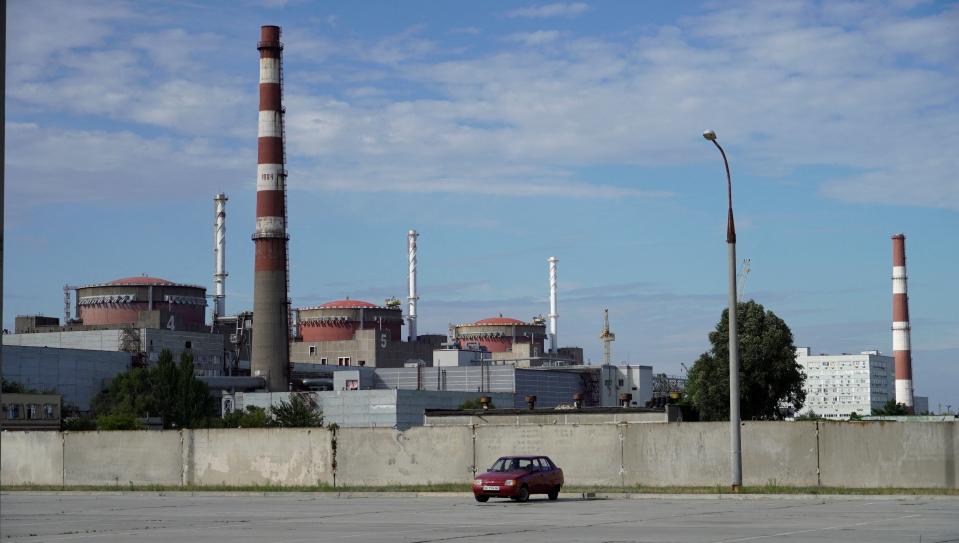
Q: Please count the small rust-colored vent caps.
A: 4